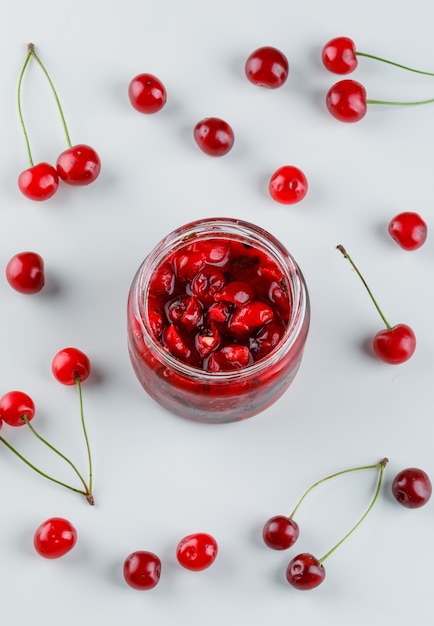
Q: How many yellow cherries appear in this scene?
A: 0